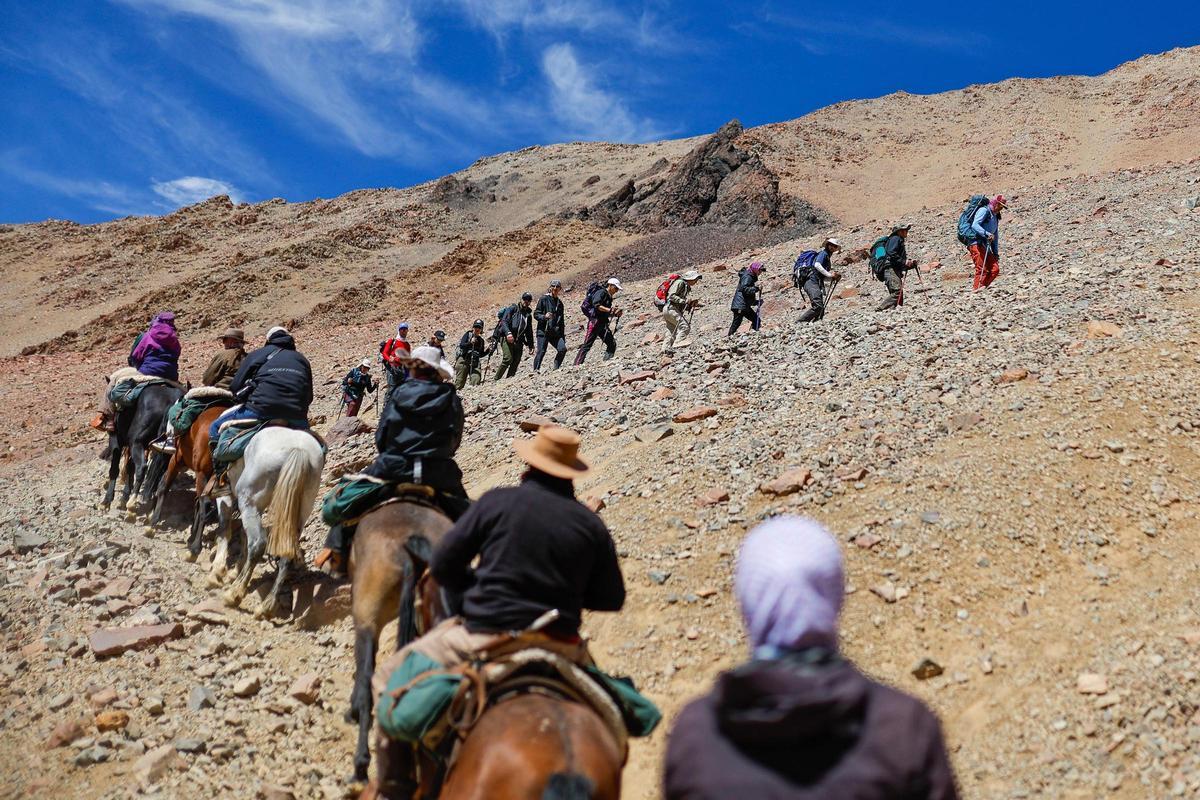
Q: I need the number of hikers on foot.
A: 12